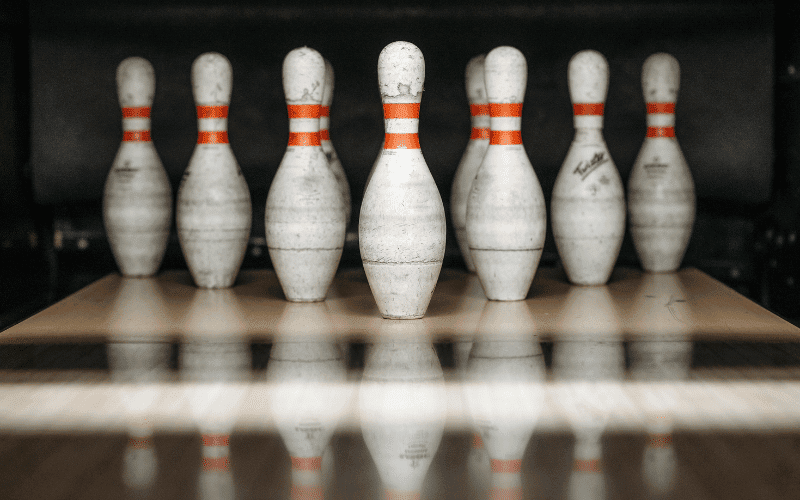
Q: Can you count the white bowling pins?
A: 9